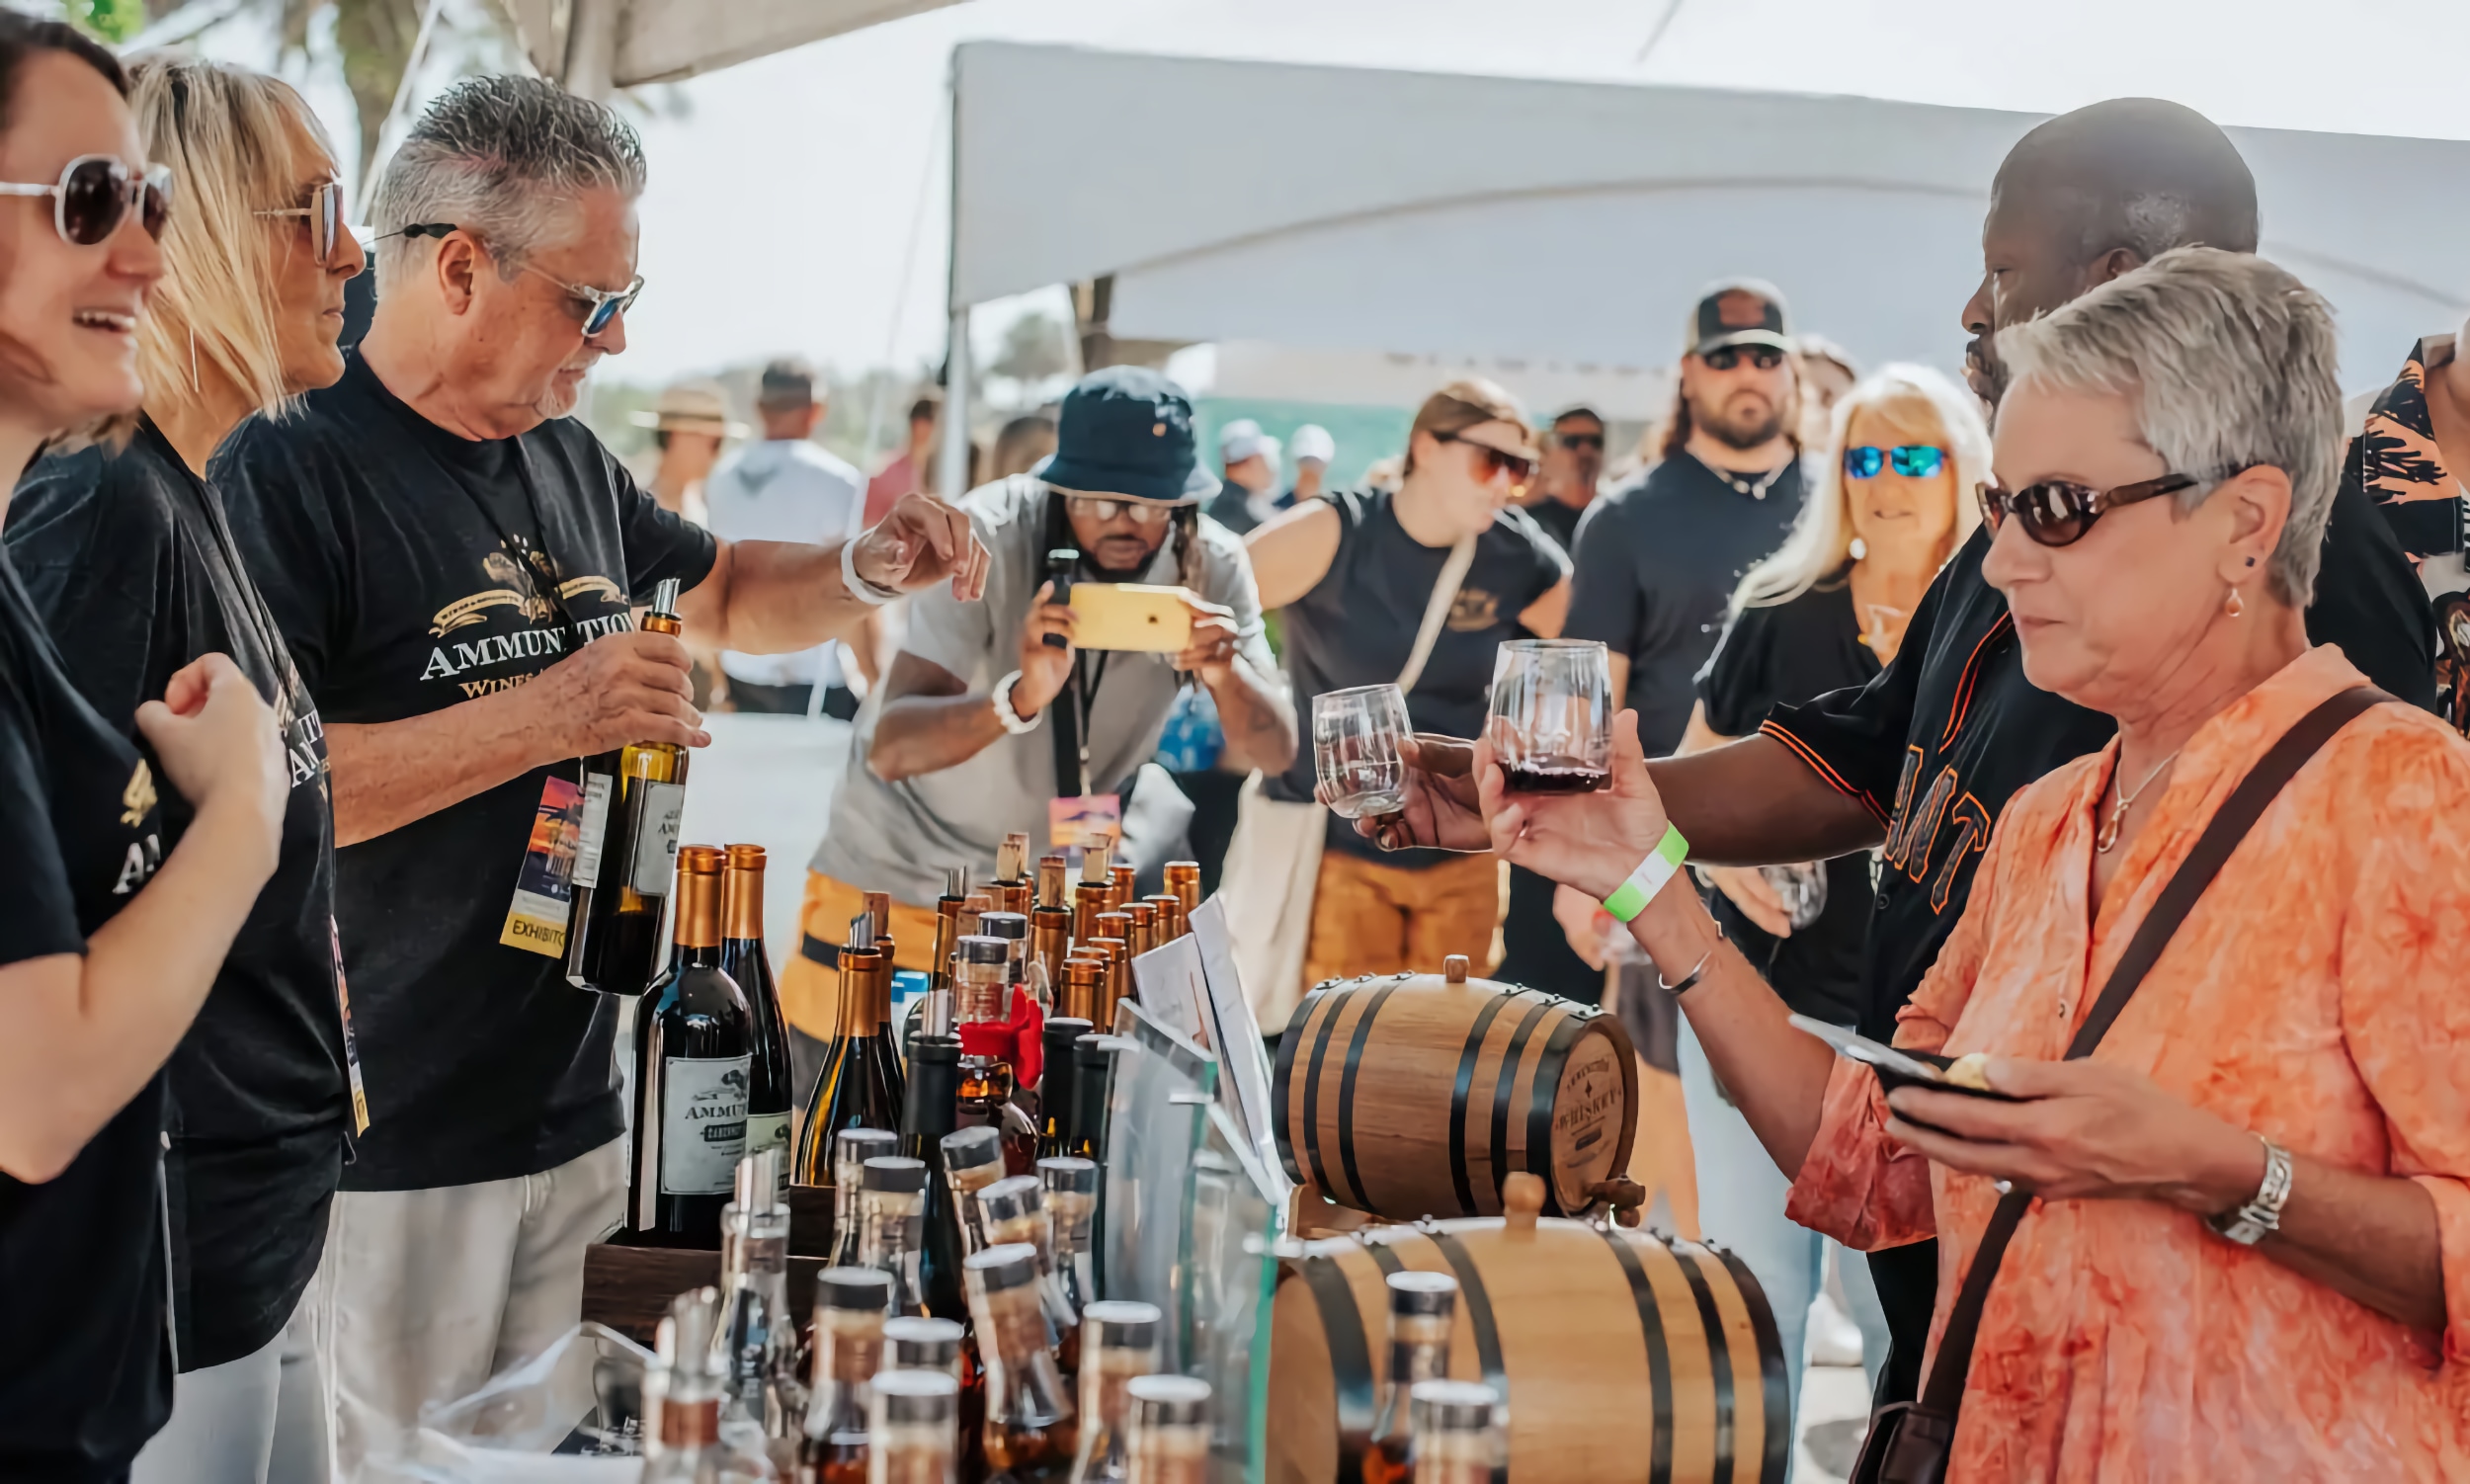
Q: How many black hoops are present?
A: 12